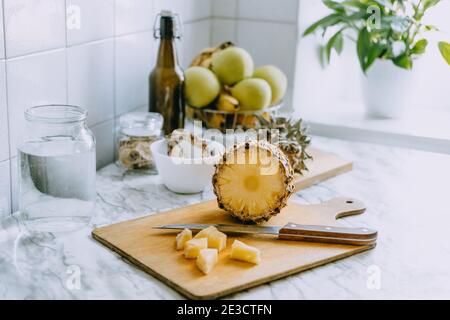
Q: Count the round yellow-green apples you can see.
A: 4